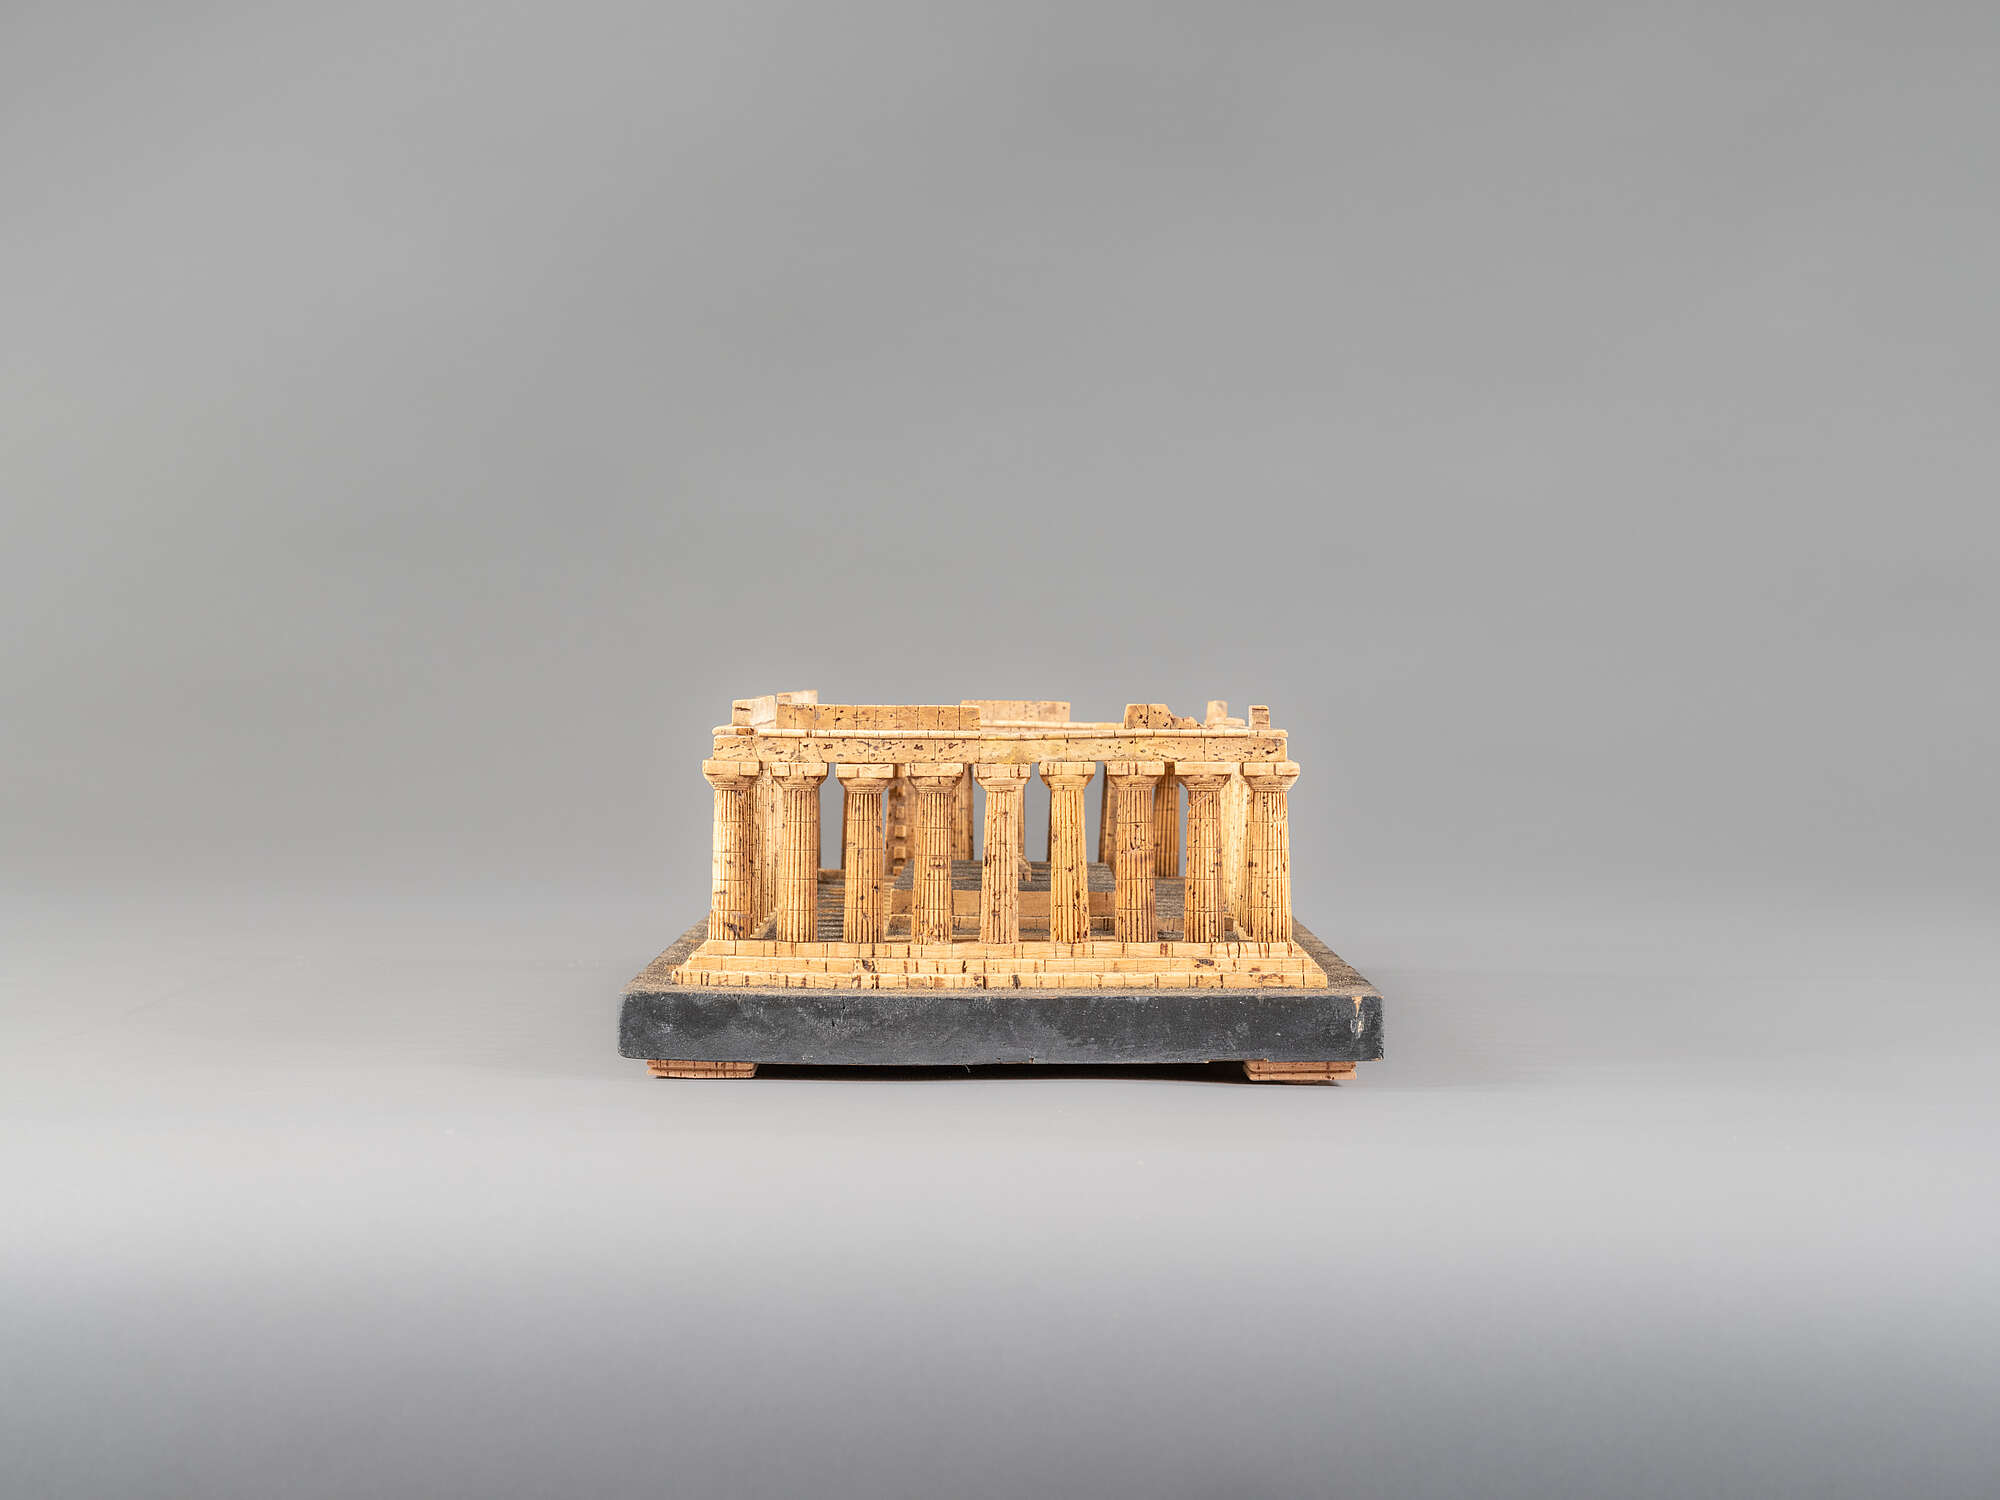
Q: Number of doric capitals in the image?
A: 9